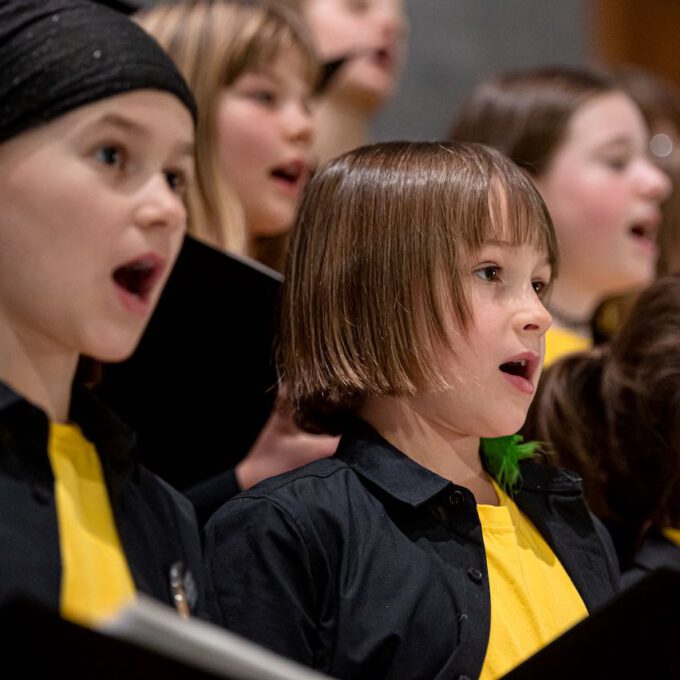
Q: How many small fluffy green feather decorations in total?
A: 1